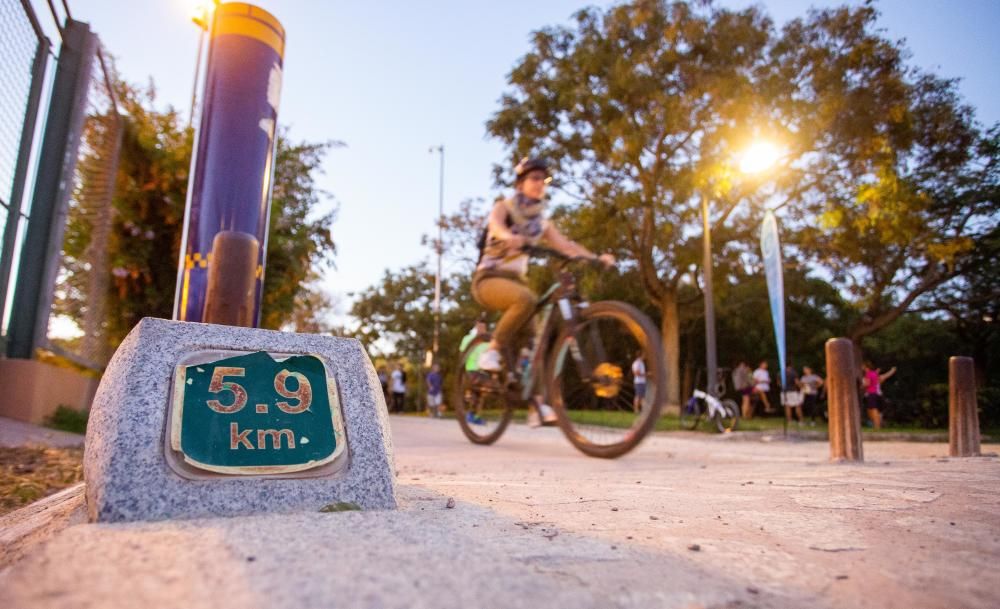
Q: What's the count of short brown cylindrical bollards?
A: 3